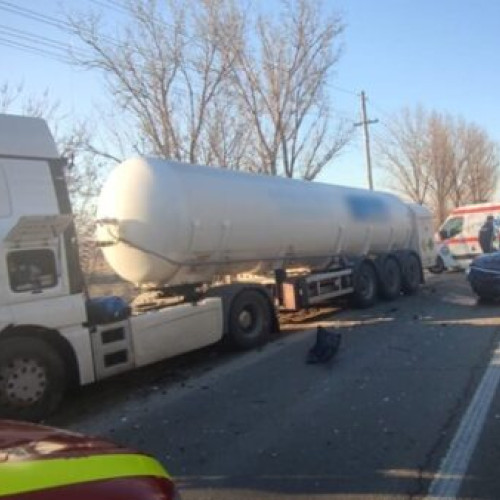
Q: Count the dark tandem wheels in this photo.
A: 3